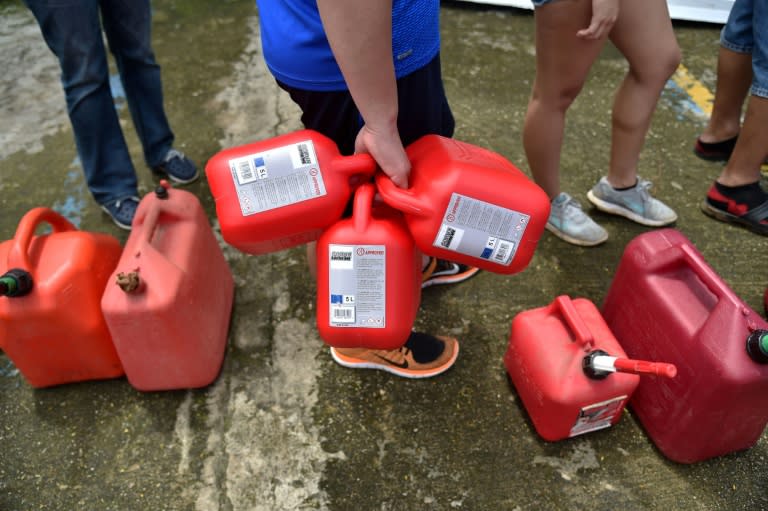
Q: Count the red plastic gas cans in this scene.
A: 7